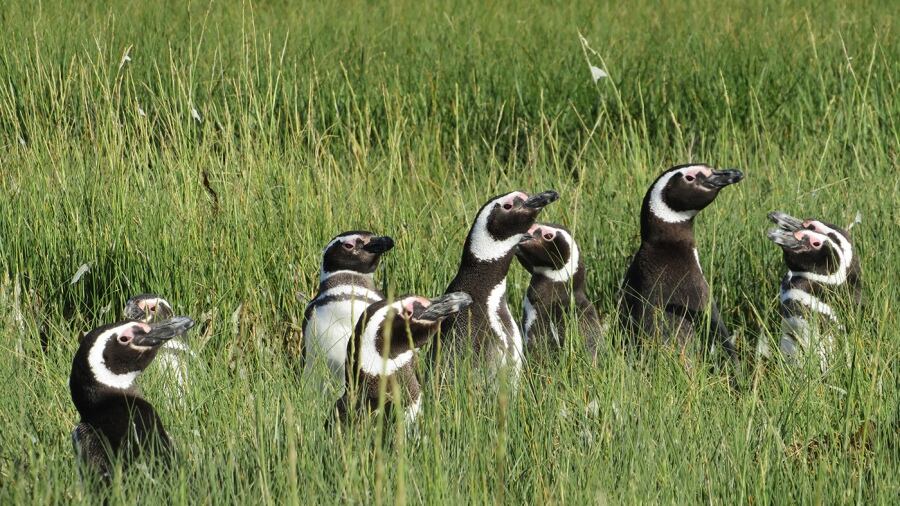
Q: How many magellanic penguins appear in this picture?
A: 9